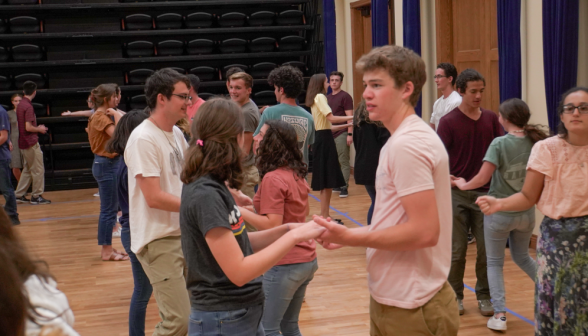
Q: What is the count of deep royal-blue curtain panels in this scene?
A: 5